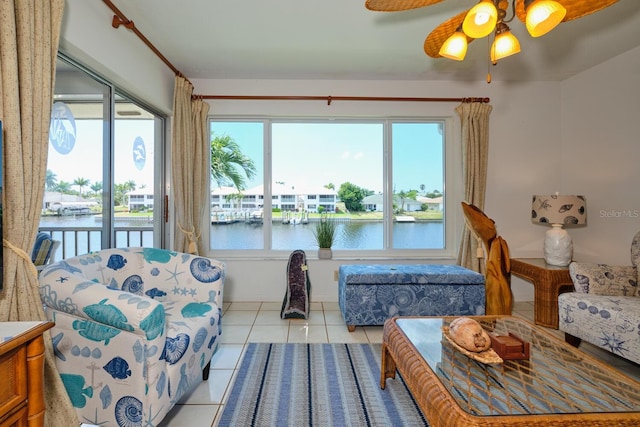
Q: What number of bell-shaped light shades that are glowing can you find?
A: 4